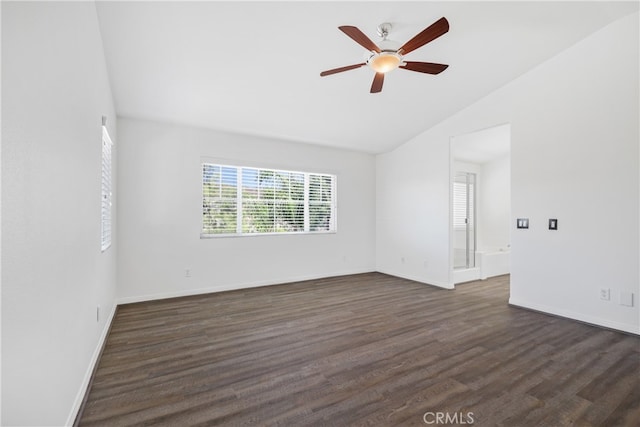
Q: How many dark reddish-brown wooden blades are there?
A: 5